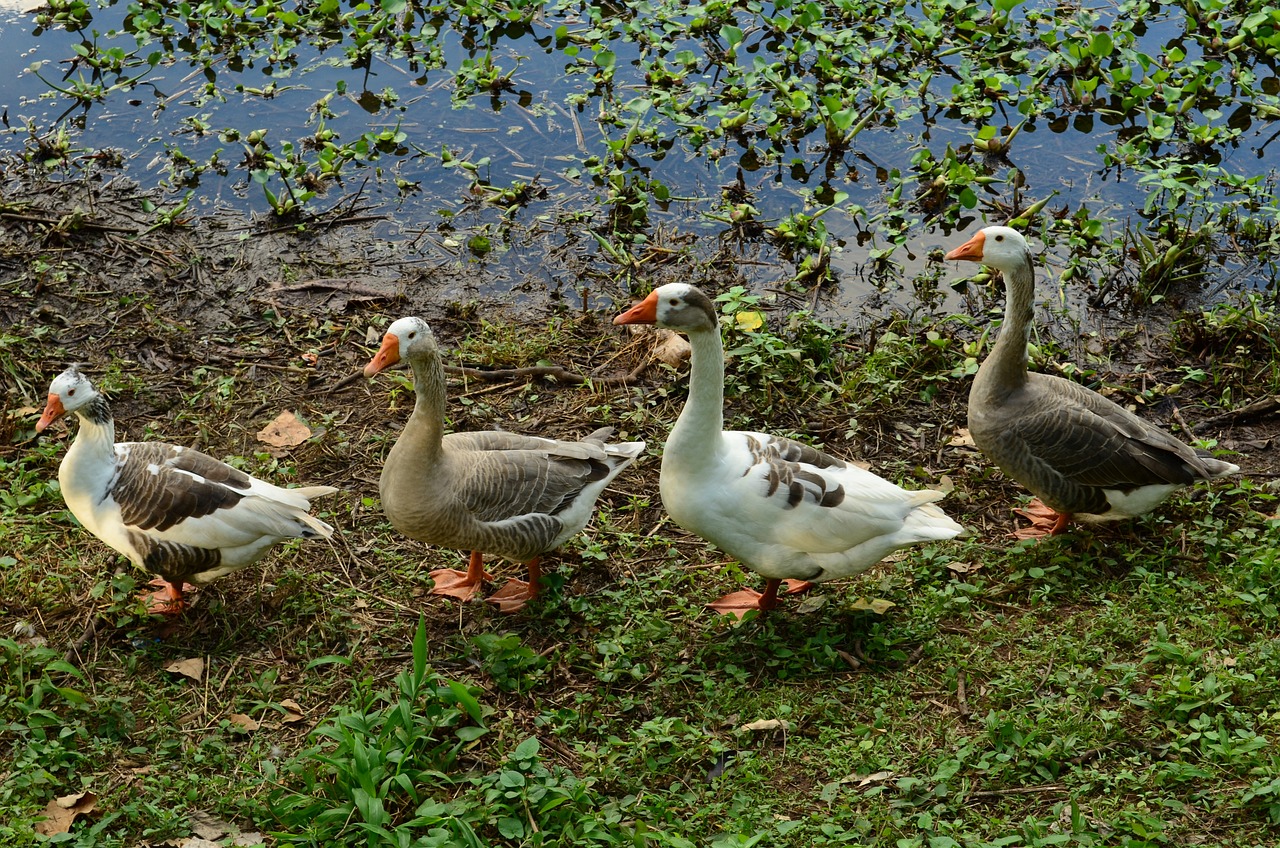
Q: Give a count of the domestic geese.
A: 4